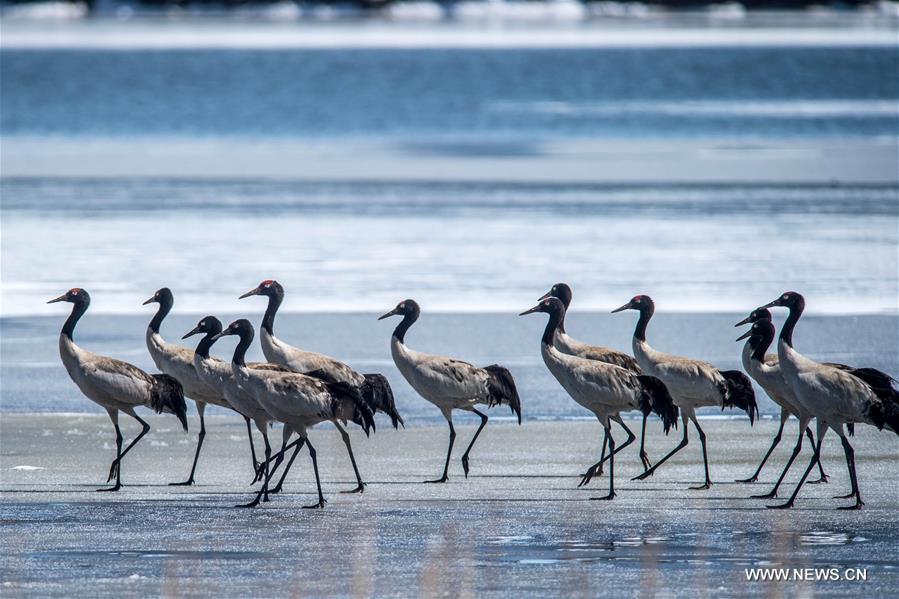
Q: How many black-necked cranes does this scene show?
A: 12